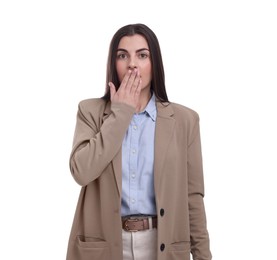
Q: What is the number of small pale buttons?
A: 4